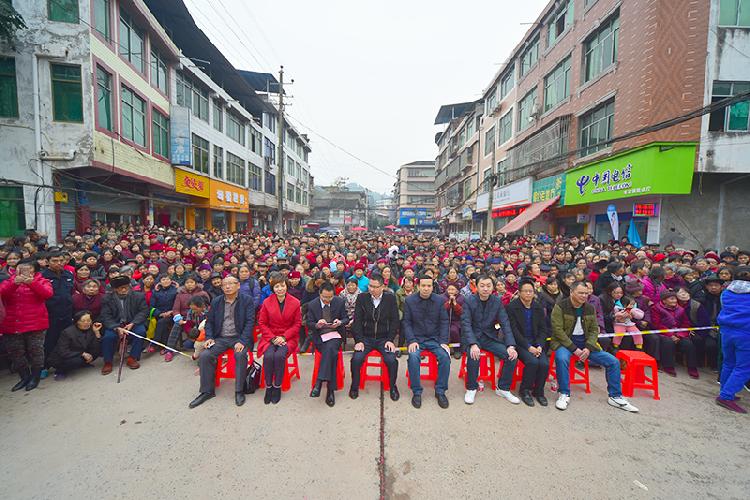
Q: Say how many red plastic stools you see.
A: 9